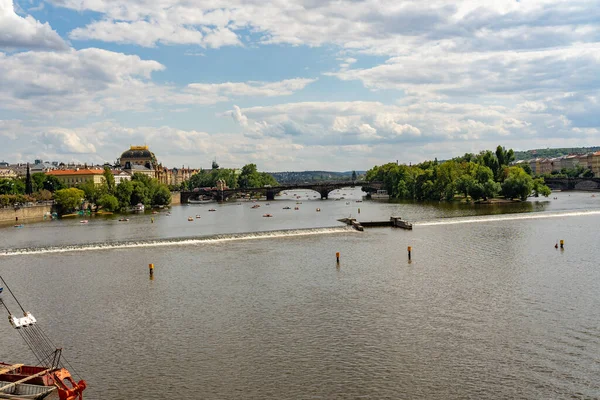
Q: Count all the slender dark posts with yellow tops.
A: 4